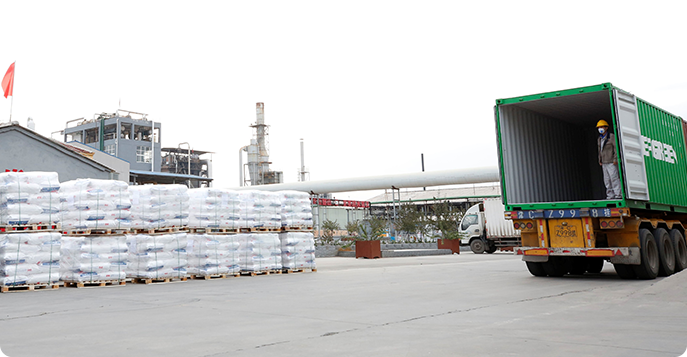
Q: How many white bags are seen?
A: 12